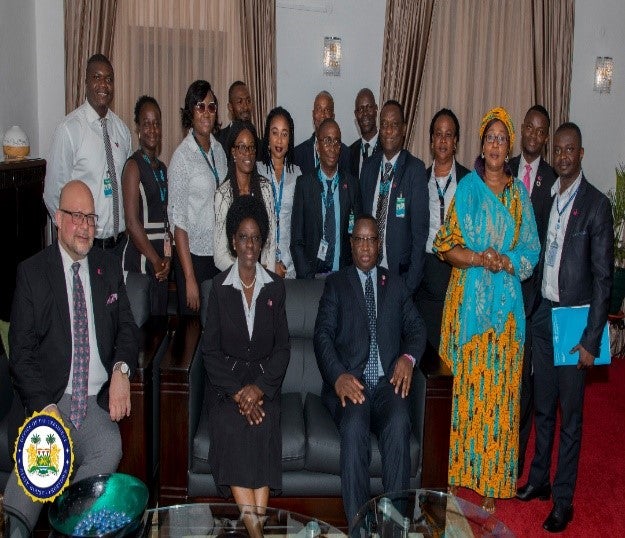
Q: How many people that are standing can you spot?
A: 14